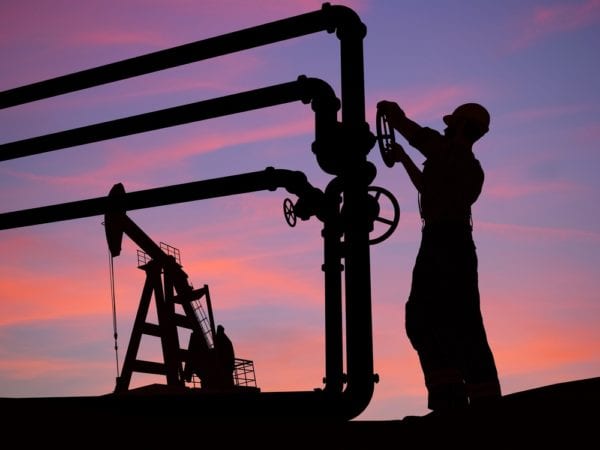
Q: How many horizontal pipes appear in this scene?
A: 3